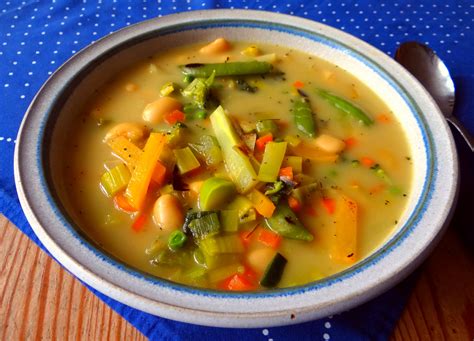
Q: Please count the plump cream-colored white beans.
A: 6